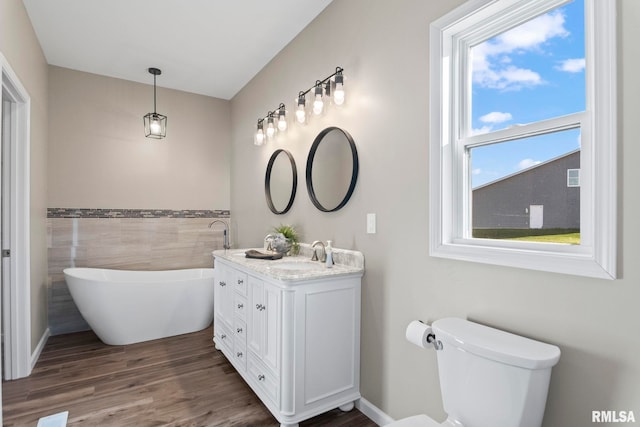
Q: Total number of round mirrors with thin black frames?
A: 2